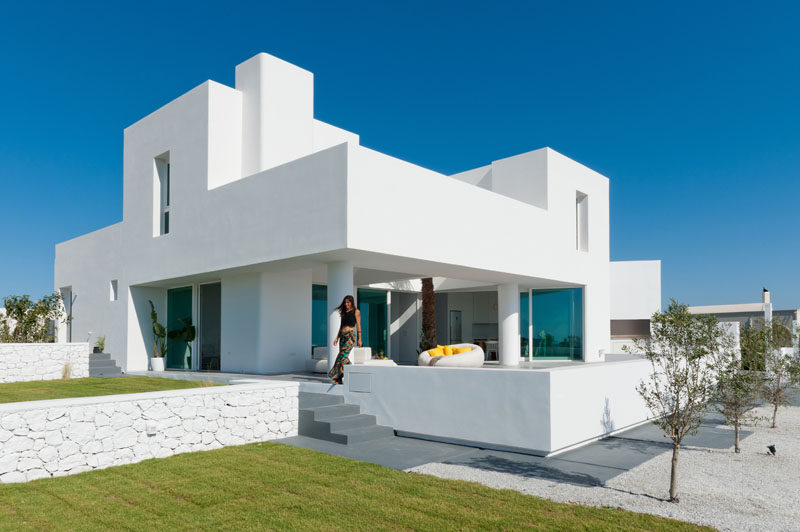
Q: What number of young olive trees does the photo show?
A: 3